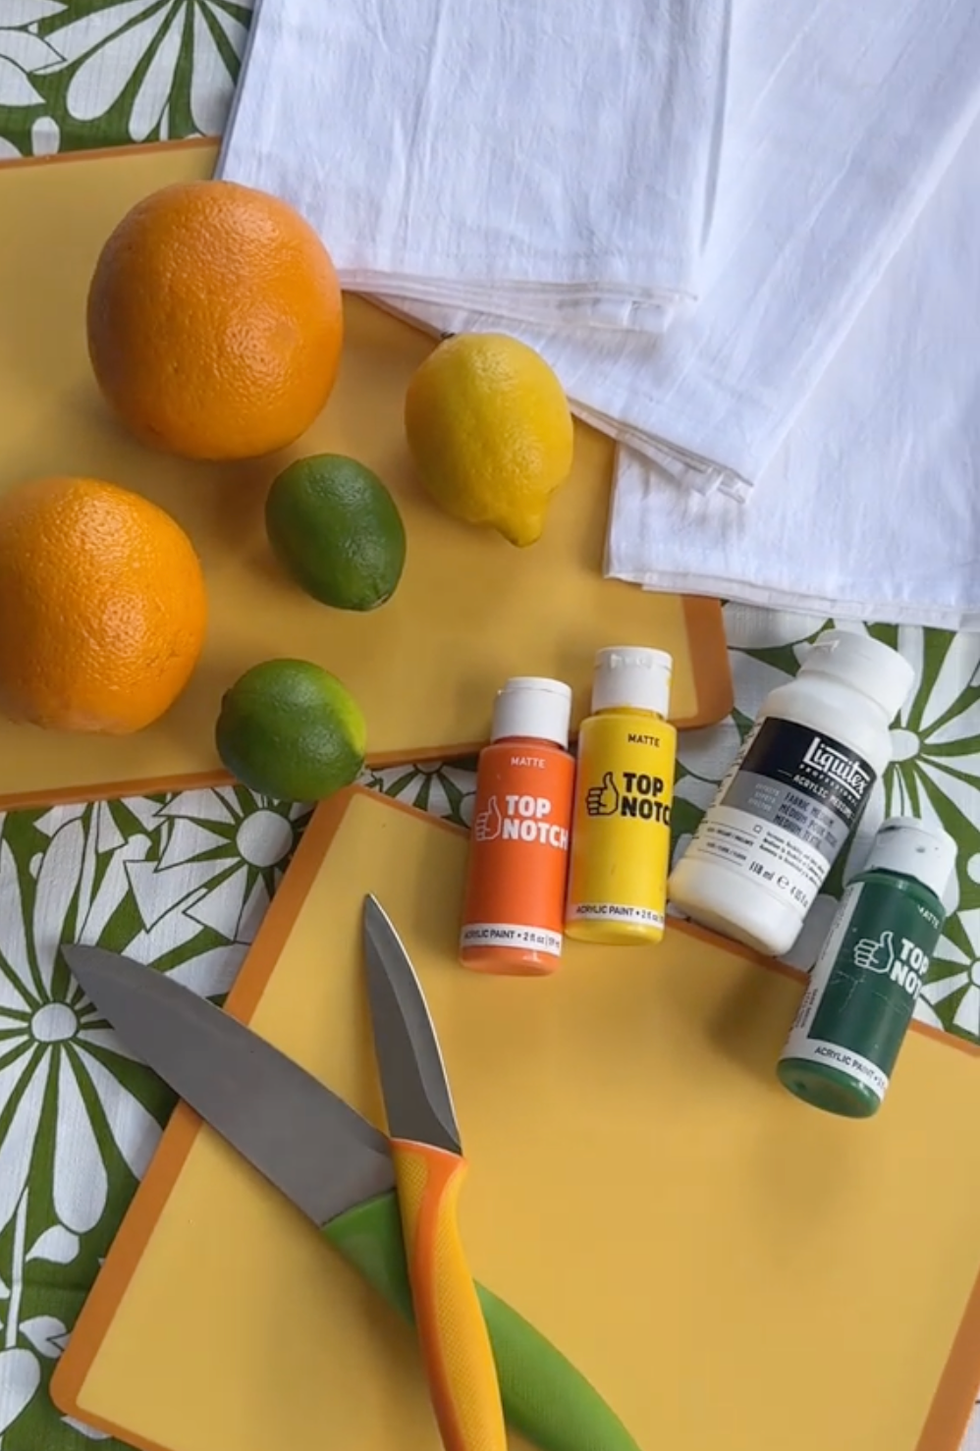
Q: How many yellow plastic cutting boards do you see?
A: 2